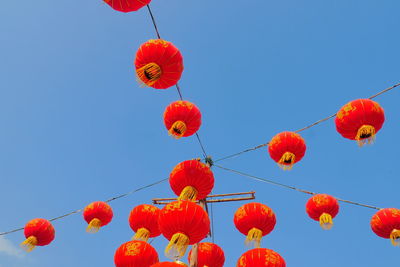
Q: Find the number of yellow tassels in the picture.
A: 12